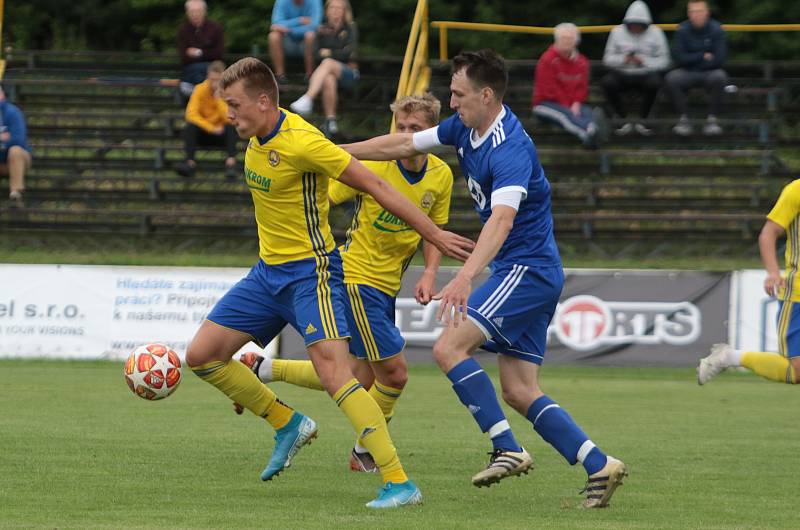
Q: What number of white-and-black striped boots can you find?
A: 2